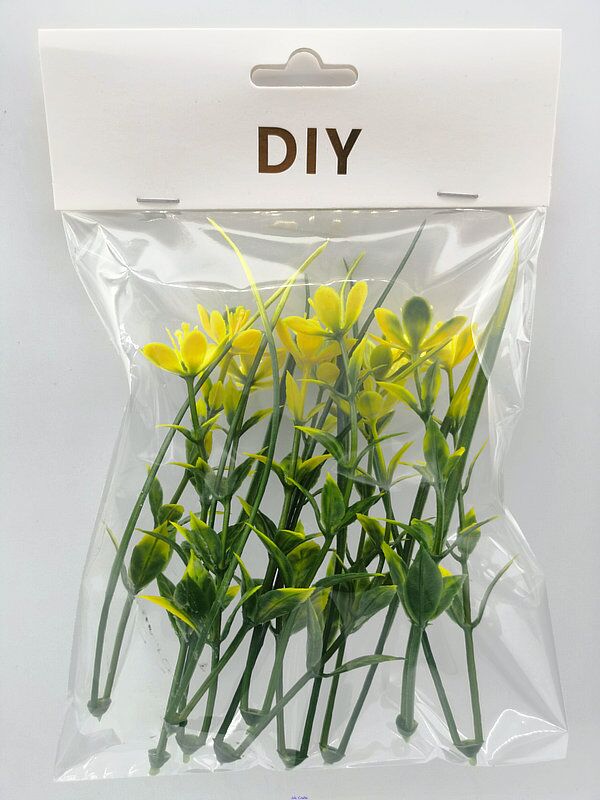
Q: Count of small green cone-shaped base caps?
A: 10